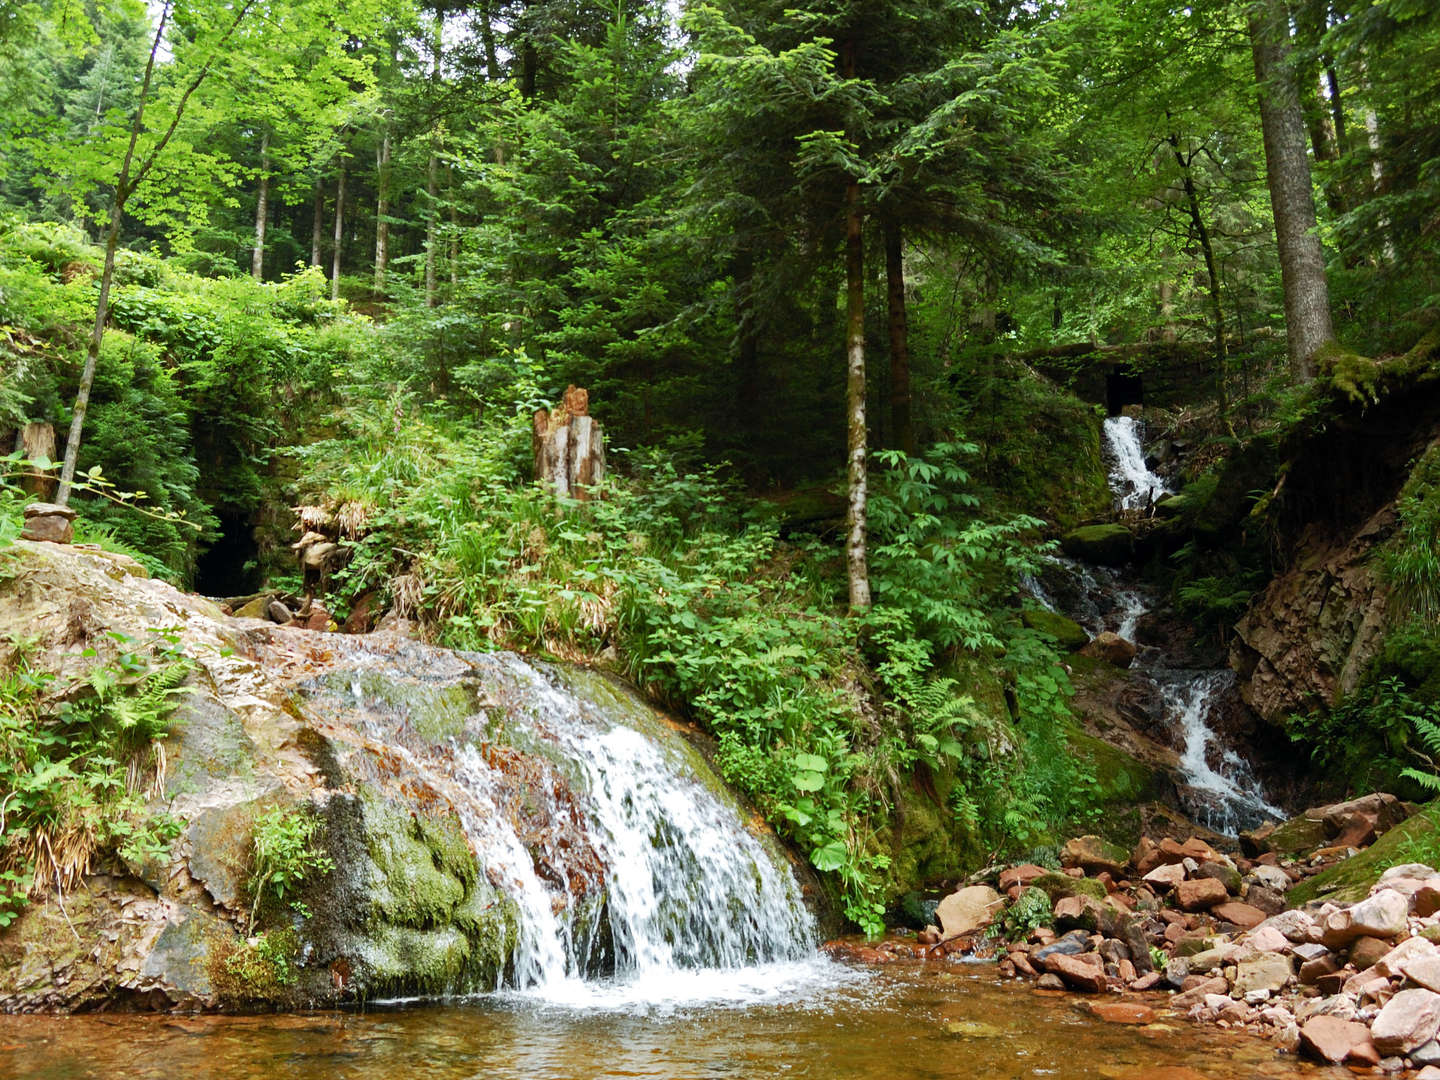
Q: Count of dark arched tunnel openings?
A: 2